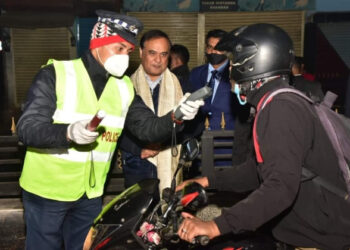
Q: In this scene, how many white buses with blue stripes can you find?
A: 0